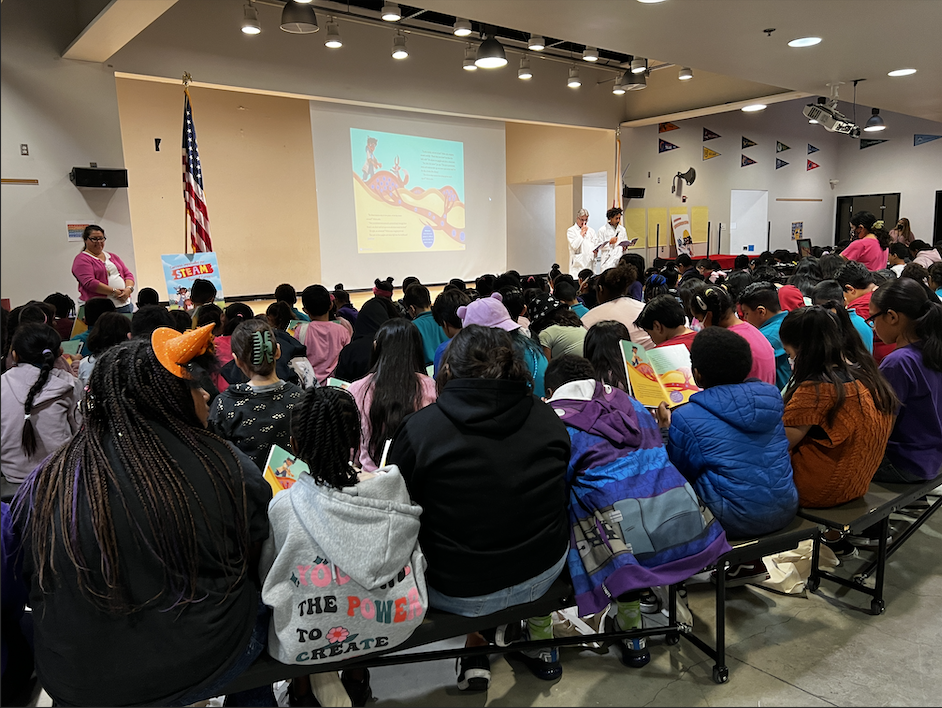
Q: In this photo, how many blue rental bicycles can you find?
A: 0